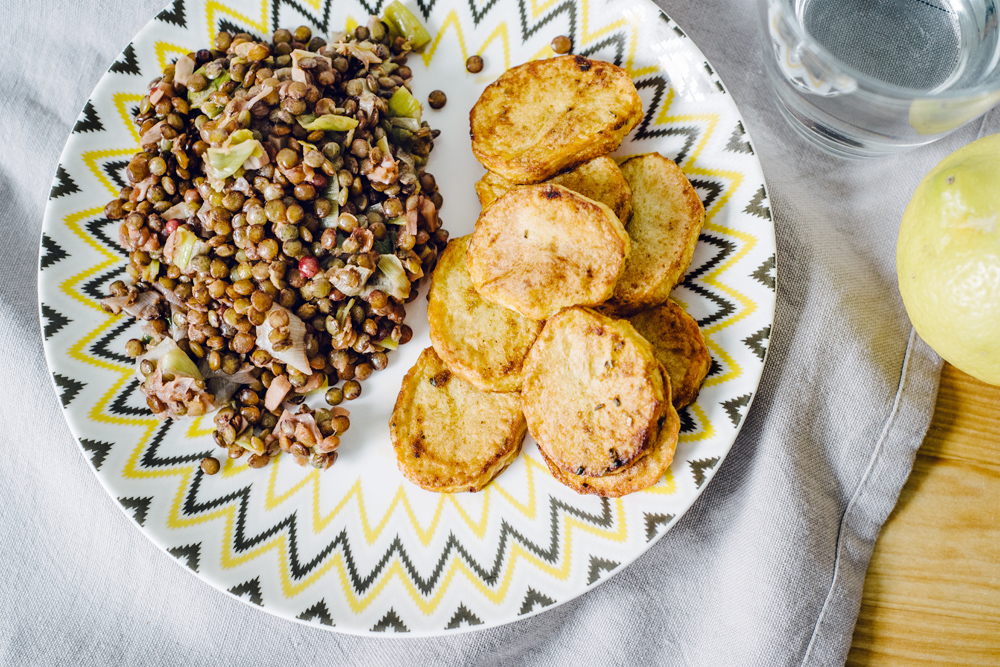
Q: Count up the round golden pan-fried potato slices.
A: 9